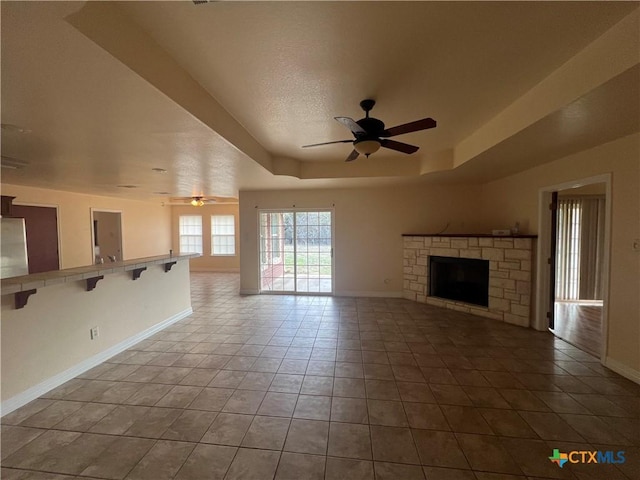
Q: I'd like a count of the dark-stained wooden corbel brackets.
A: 4